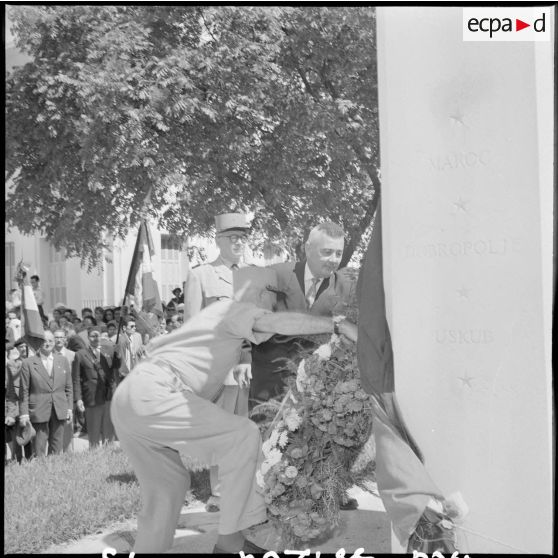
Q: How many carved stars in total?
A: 4